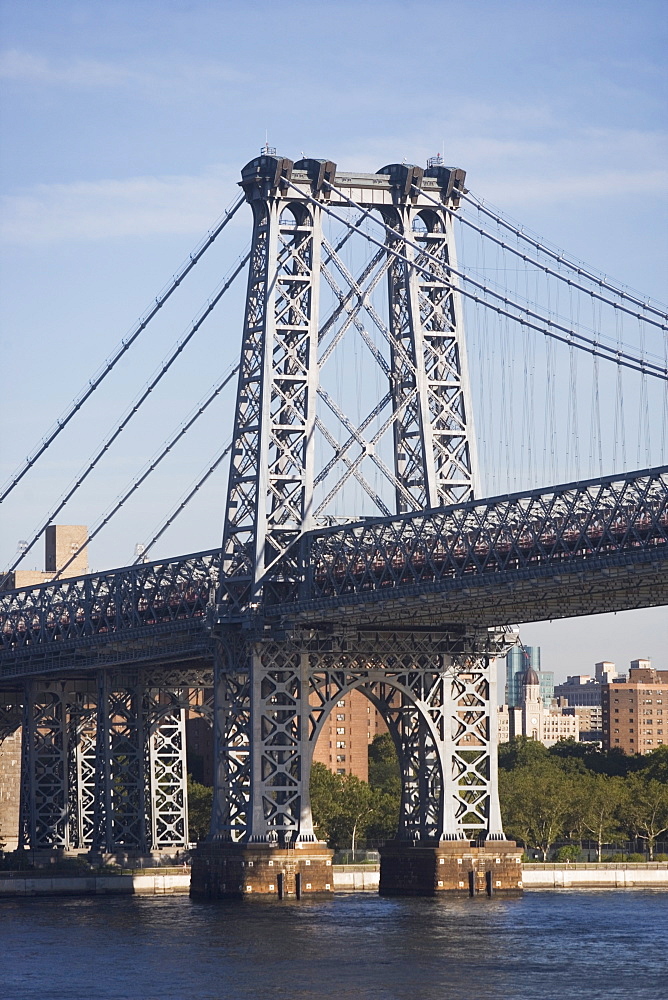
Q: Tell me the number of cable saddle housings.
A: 4